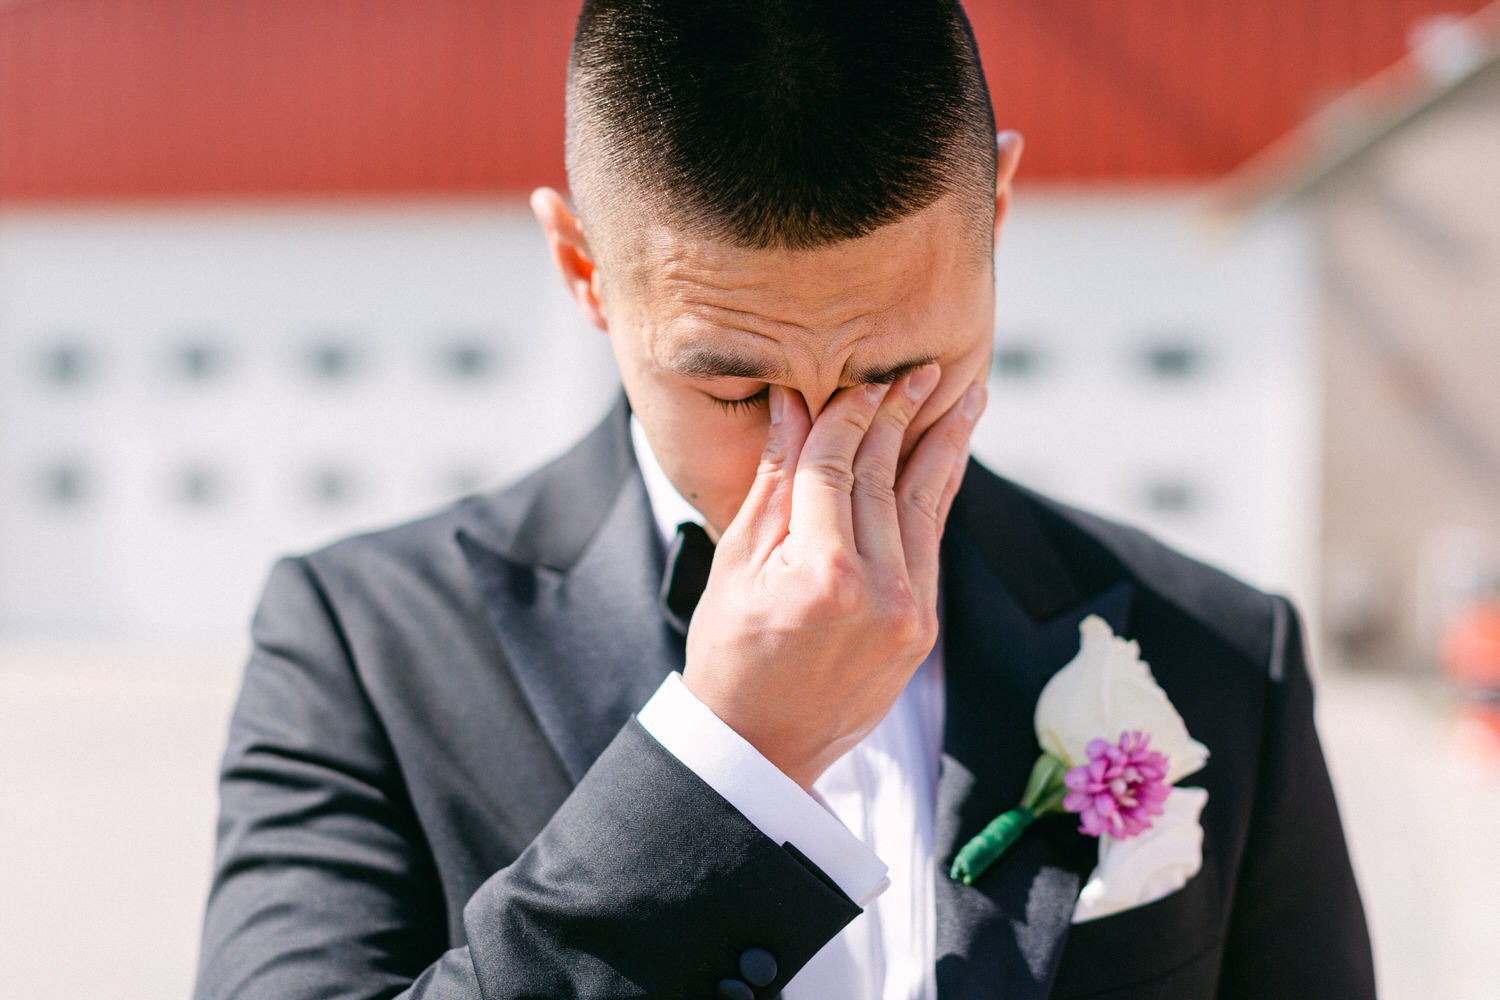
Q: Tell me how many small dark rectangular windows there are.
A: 11